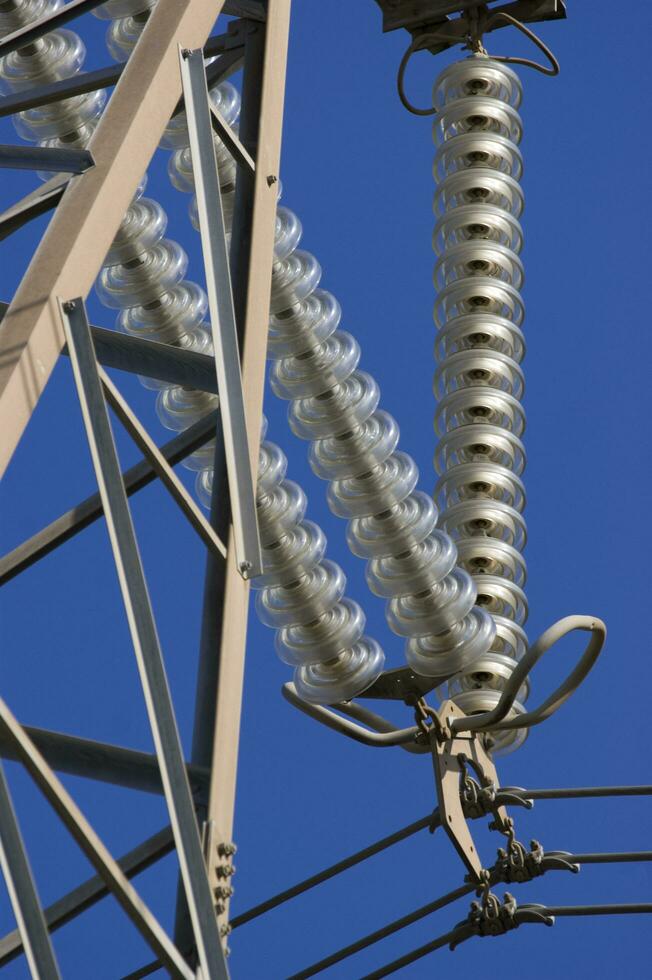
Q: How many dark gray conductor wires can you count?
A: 3